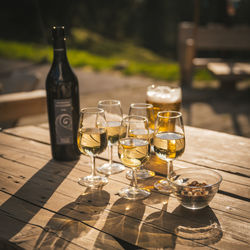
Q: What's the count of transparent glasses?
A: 6